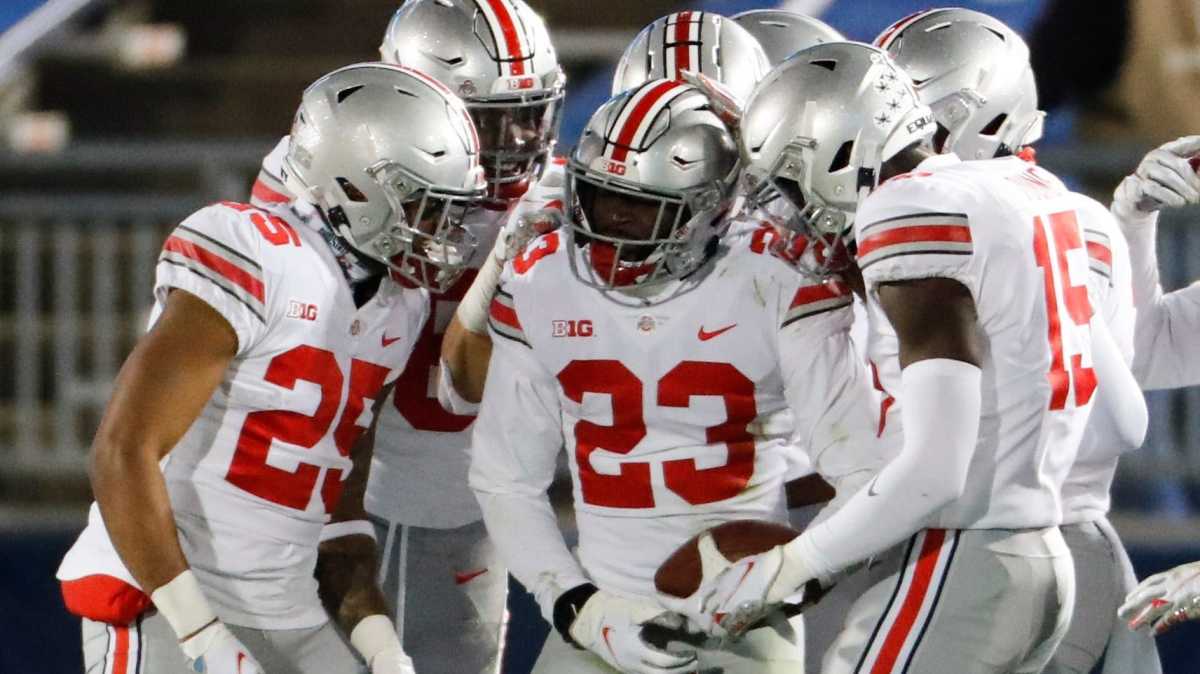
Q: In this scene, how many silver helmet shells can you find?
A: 7